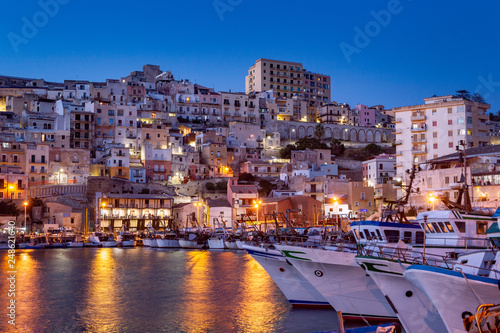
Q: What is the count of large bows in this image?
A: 4